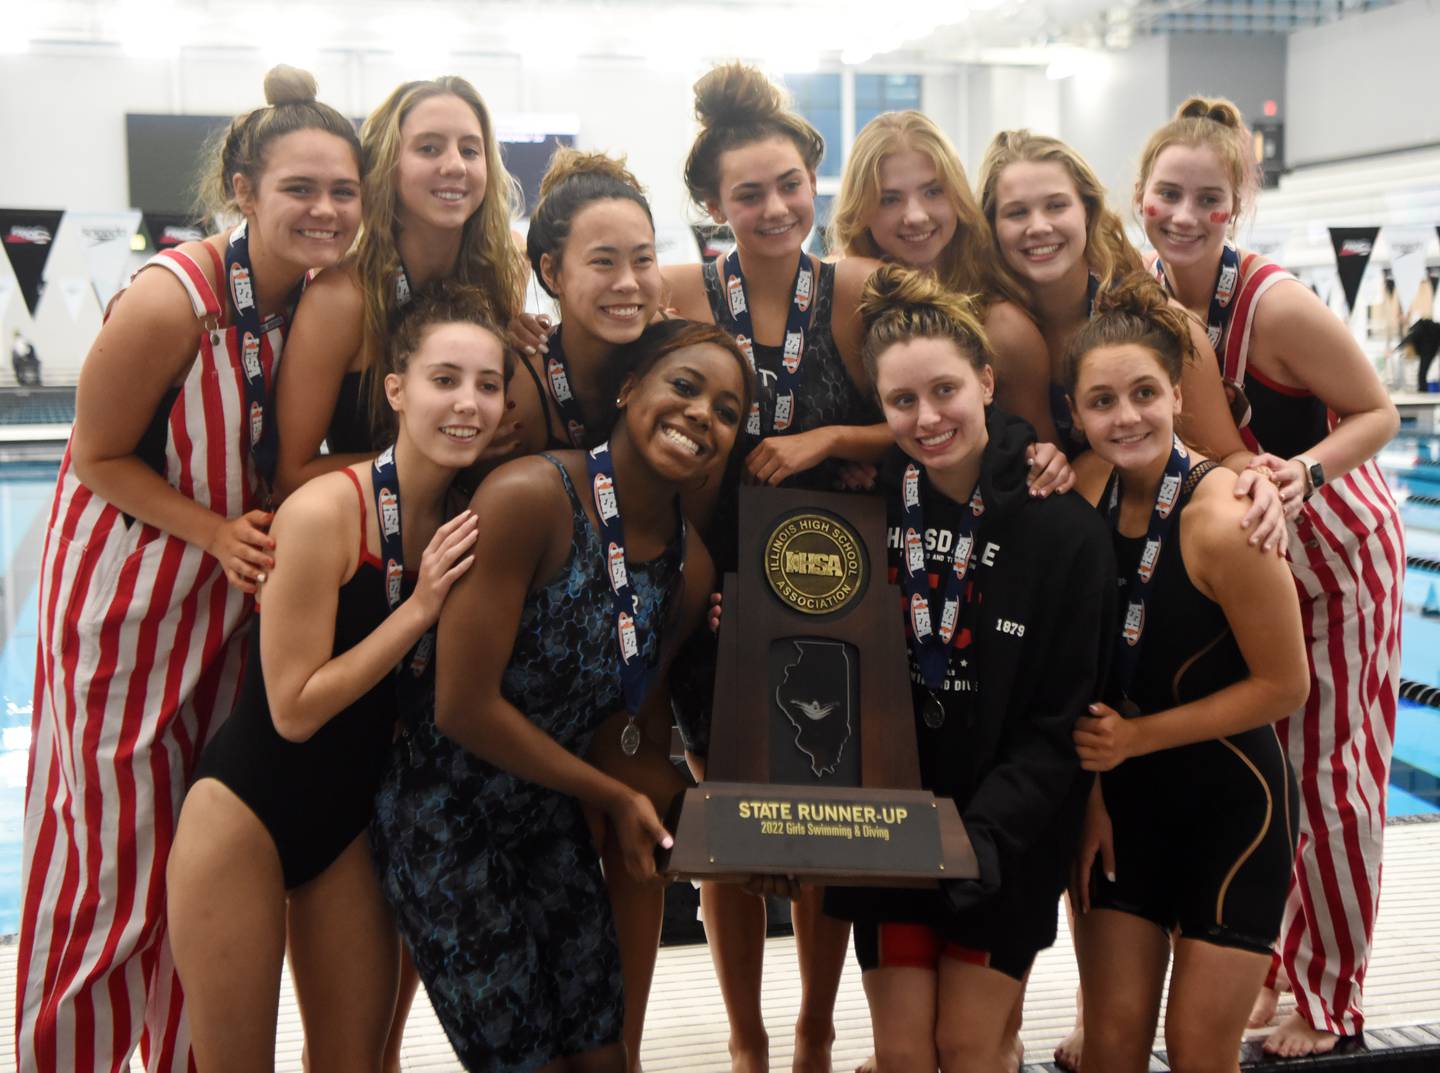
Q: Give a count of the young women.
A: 11